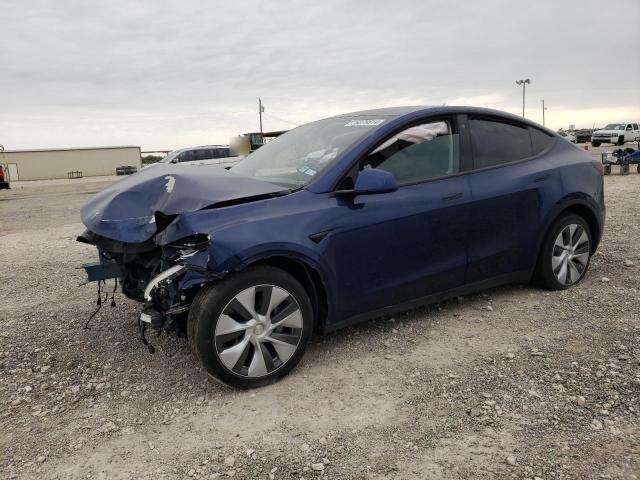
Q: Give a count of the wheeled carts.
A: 1